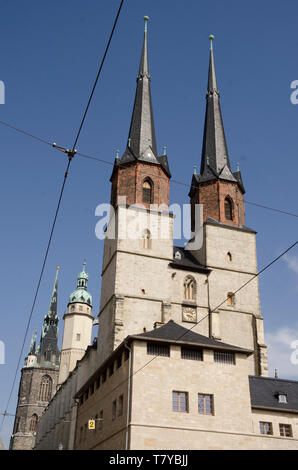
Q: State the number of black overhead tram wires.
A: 3